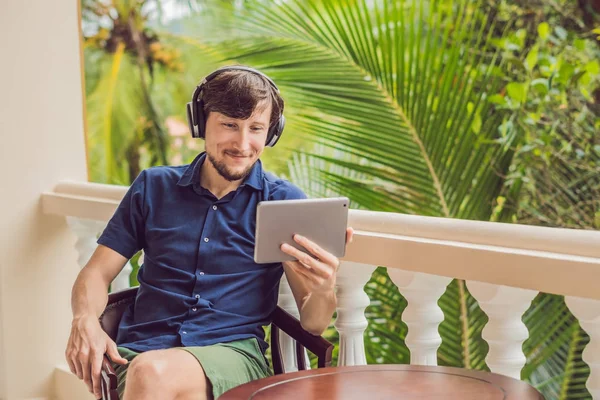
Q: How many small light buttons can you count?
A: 6